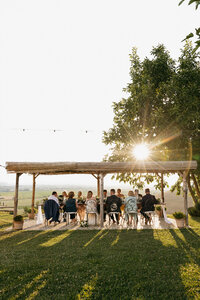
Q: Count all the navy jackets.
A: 1